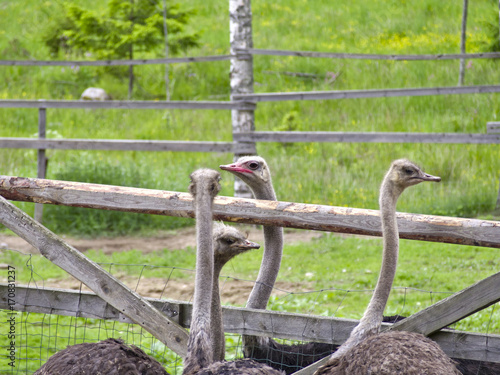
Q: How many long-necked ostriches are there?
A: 4